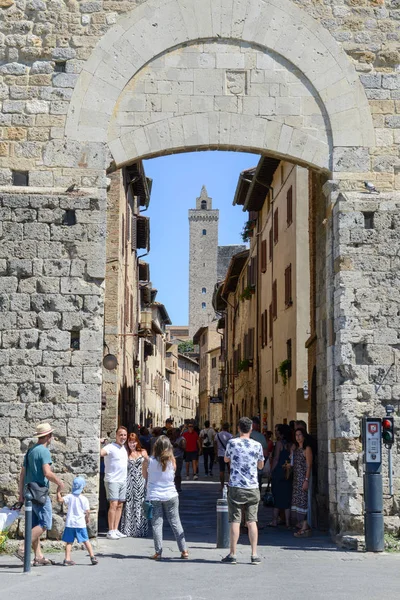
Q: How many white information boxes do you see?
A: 1